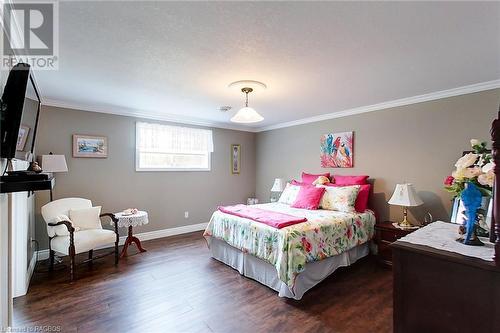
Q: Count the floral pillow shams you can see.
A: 2